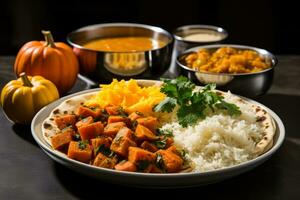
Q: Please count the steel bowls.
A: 3